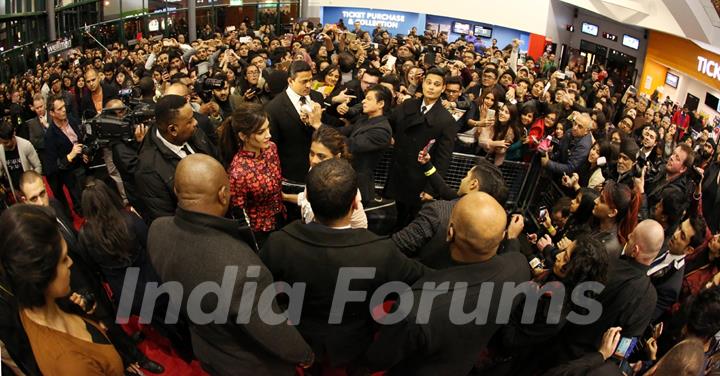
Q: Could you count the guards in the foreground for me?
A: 3